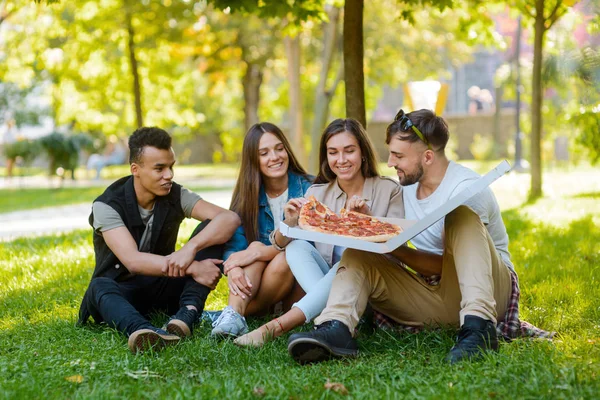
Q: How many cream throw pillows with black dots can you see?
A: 0